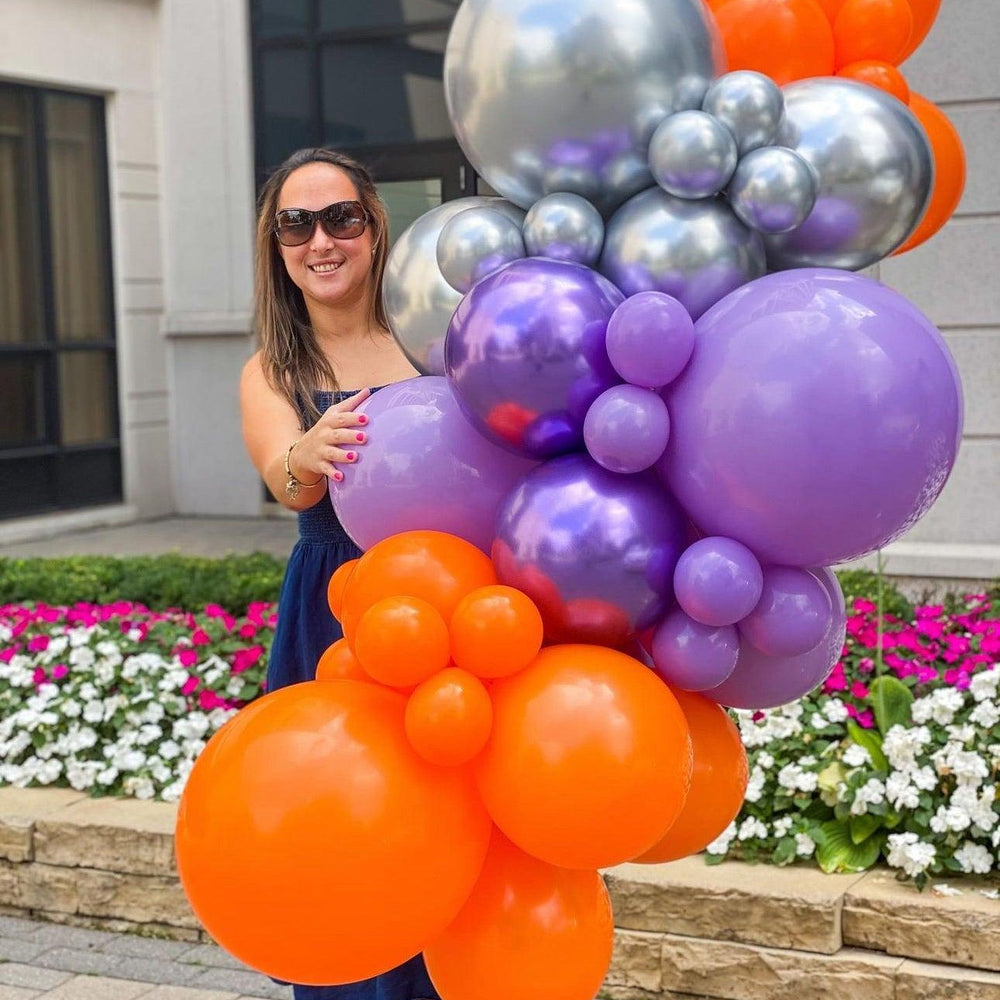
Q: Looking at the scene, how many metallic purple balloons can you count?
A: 2